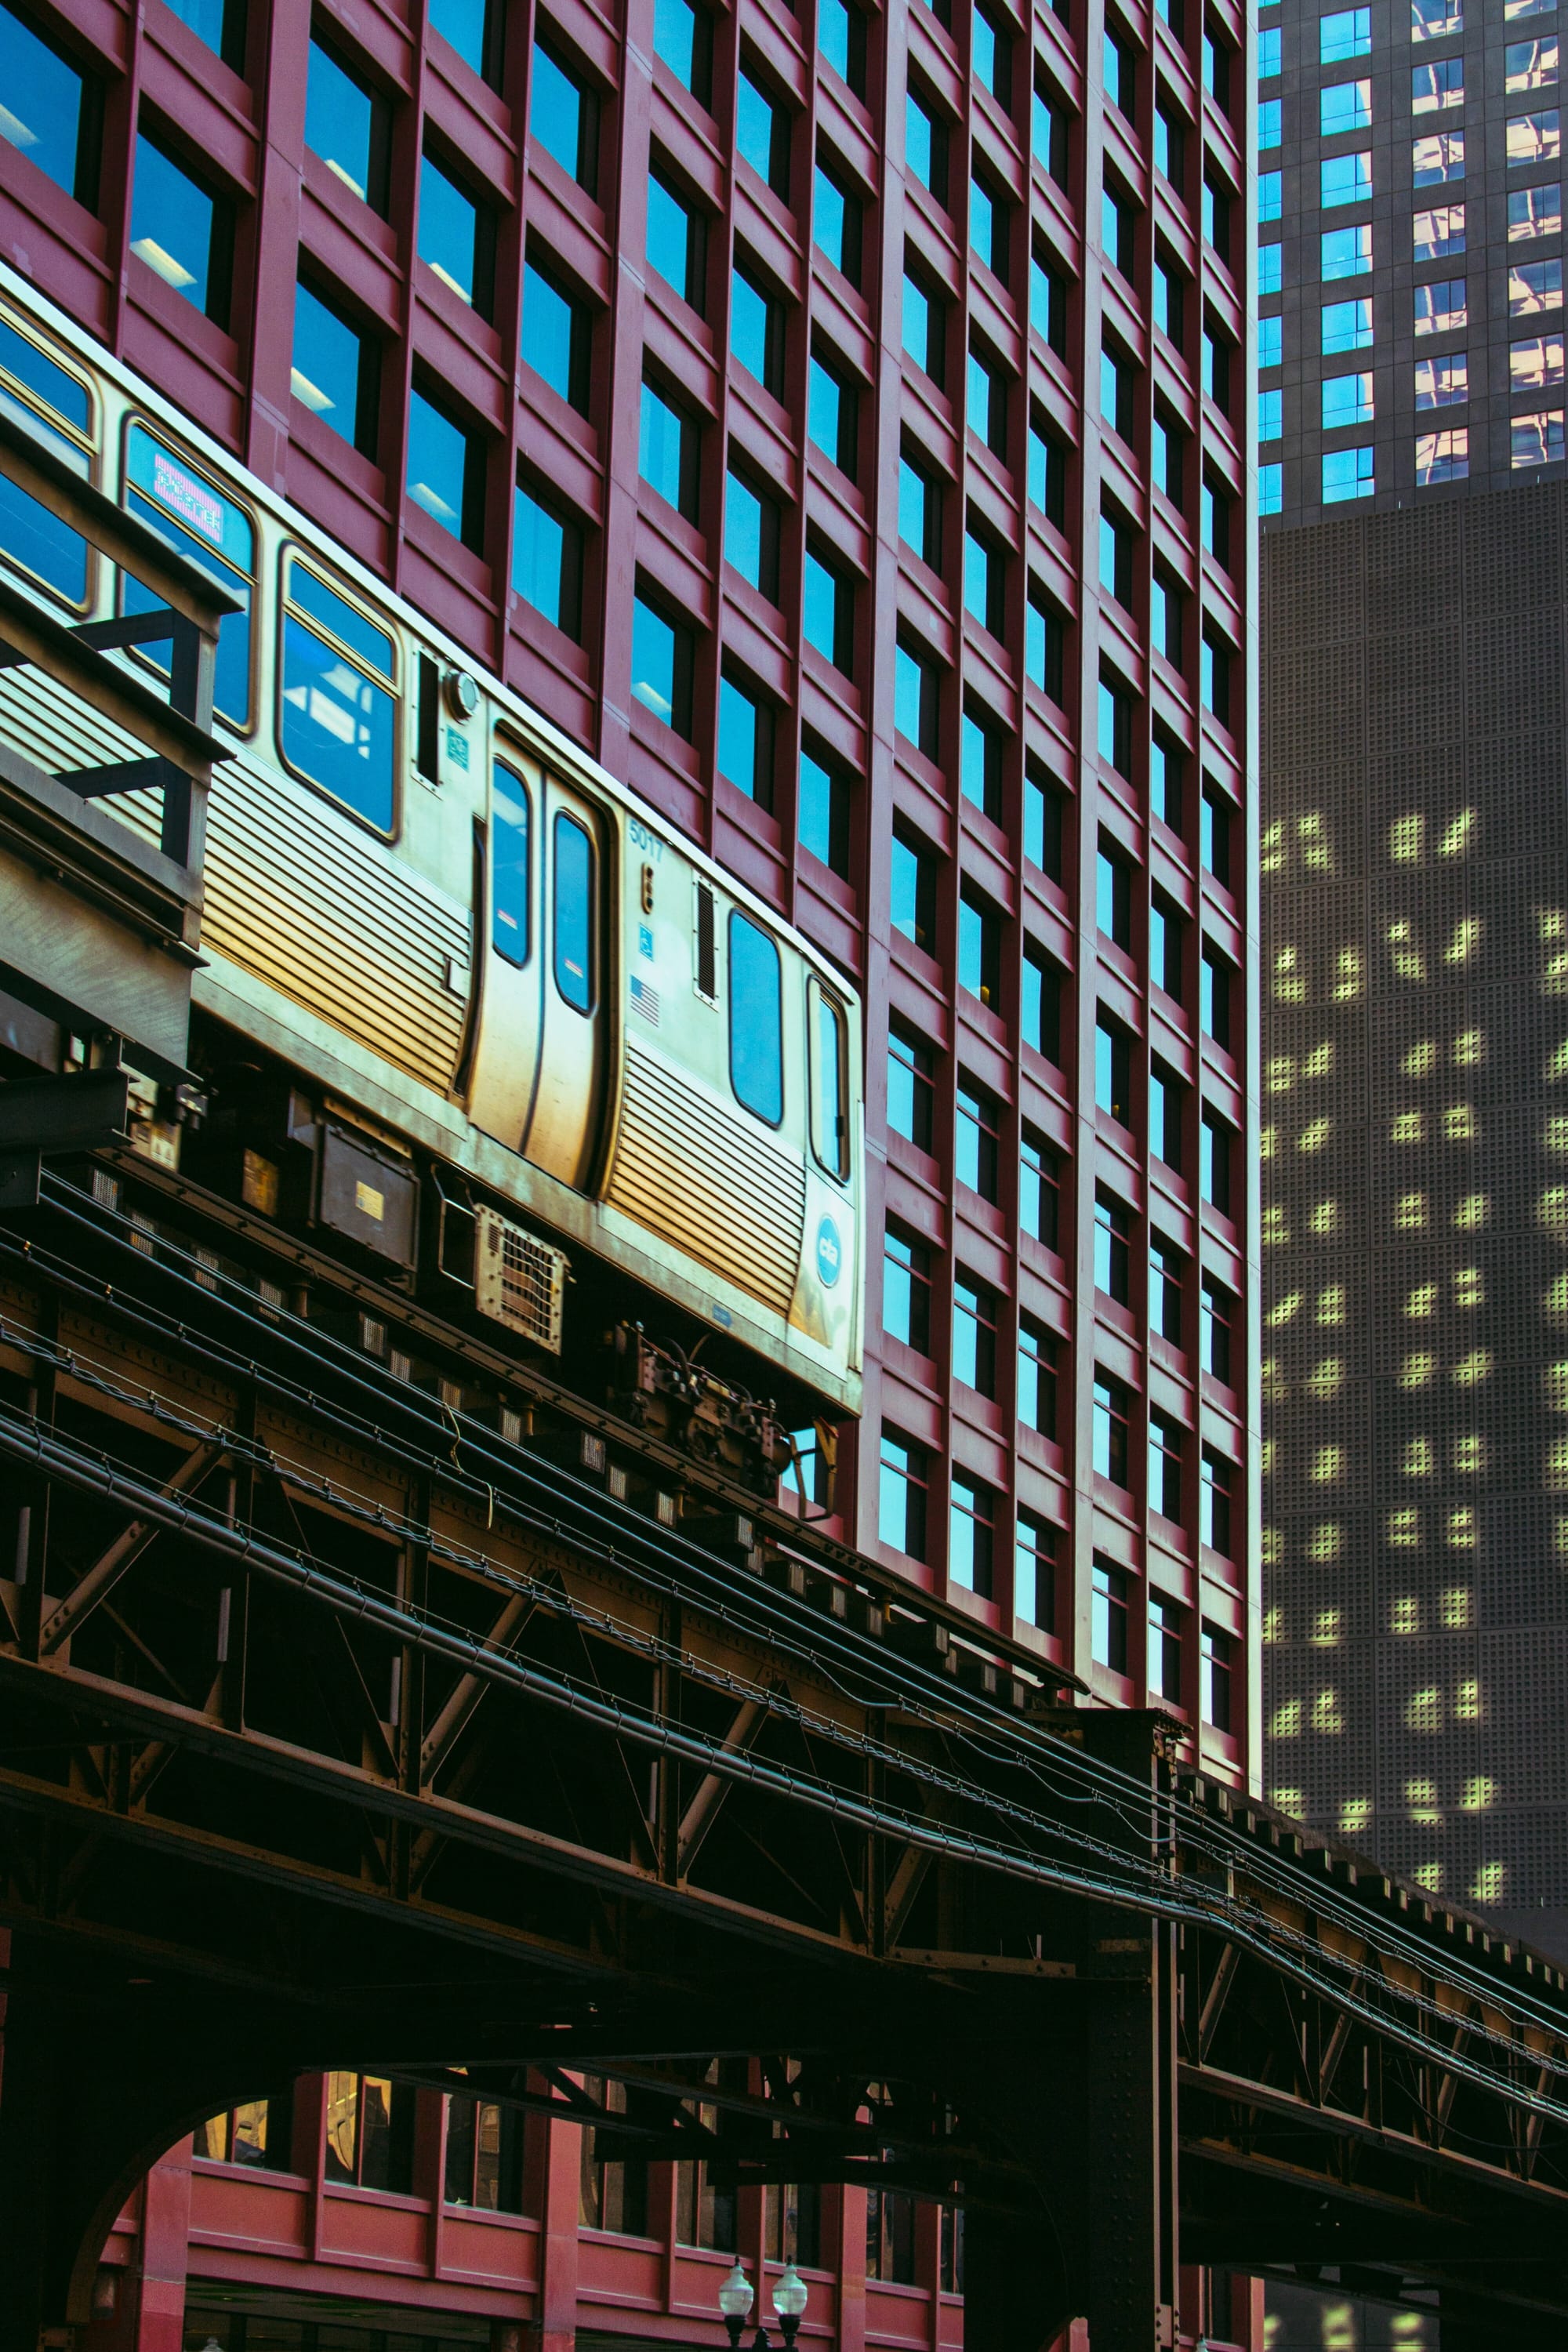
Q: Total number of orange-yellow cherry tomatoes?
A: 0